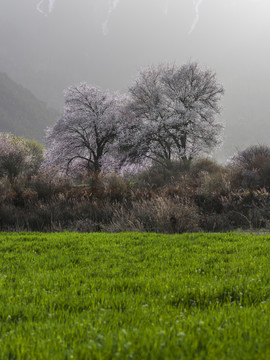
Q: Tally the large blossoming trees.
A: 2